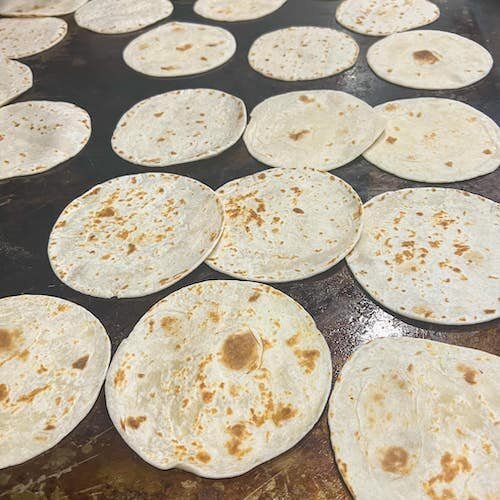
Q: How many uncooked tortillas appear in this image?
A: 0